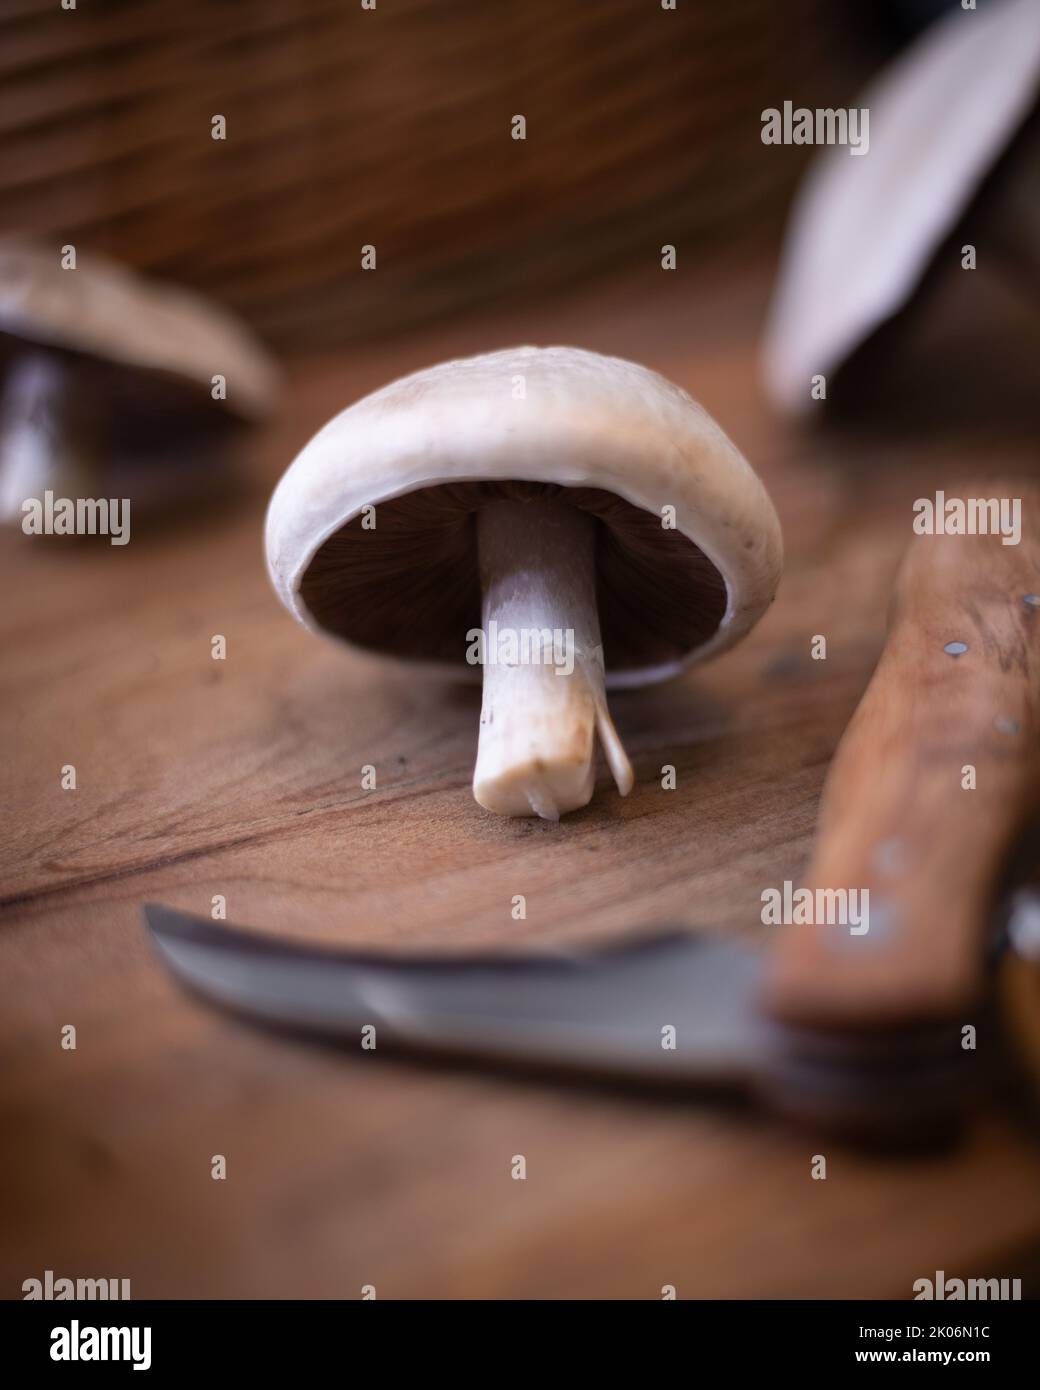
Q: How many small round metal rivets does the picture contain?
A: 5